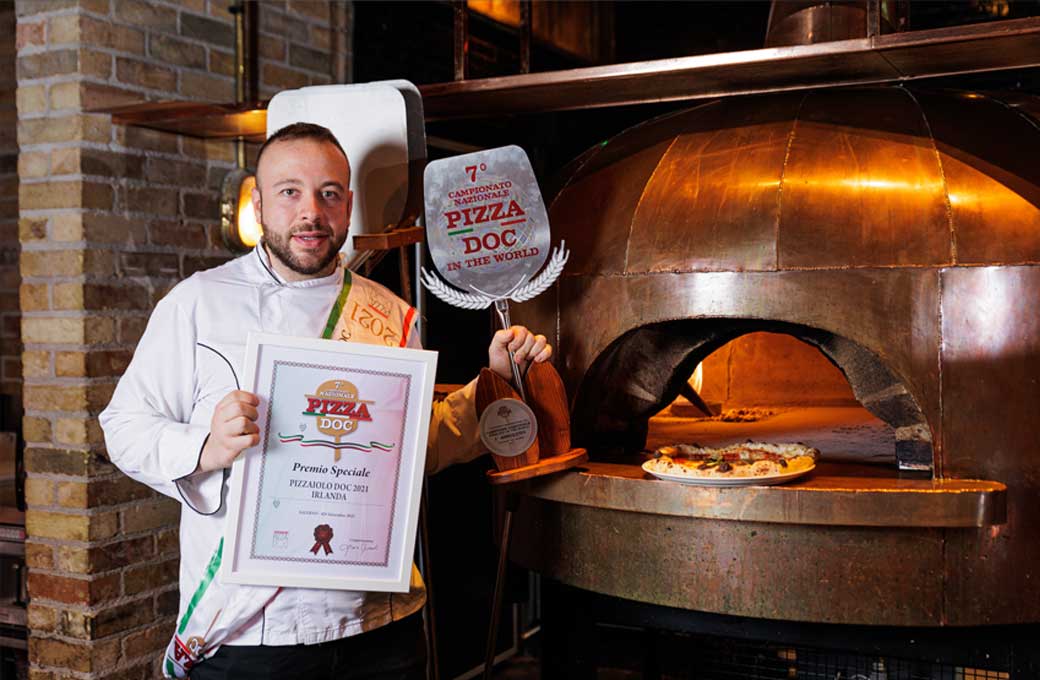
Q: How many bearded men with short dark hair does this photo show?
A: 1